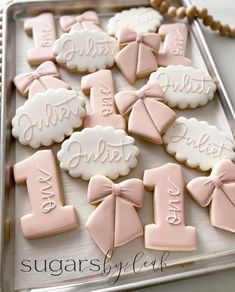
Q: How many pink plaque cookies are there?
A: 0